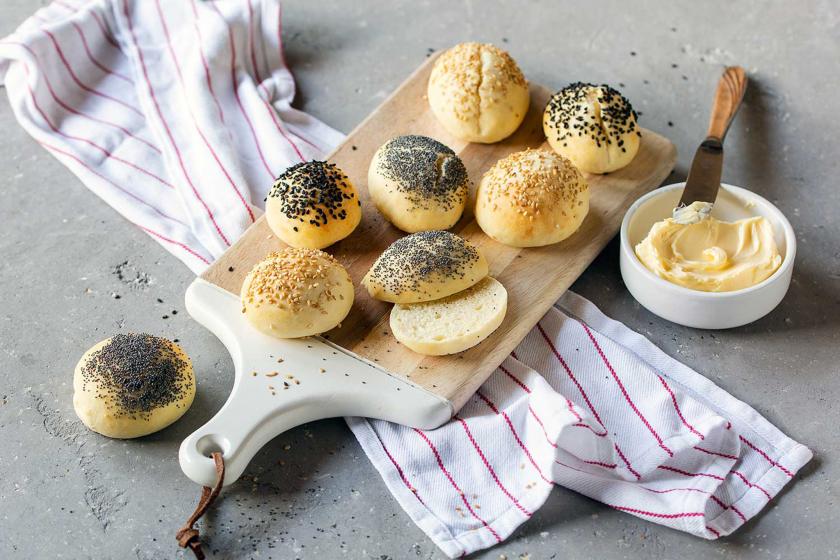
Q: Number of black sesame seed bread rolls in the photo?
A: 2